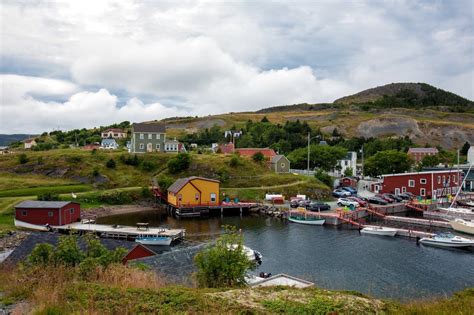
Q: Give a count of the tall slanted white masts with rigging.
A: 1